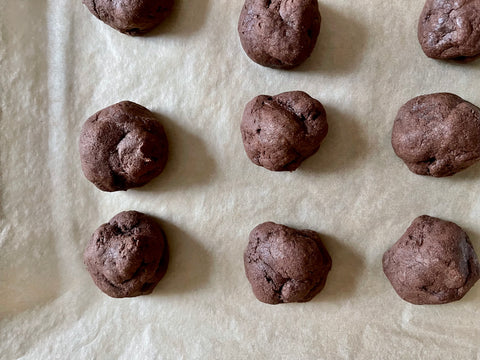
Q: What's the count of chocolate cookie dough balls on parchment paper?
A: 9